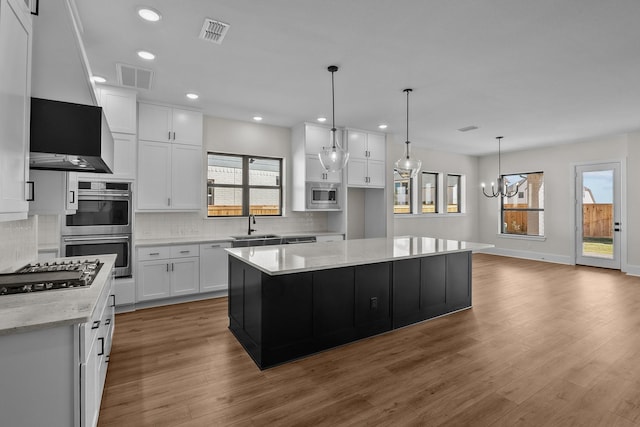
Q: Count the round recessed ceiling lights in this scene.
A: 7